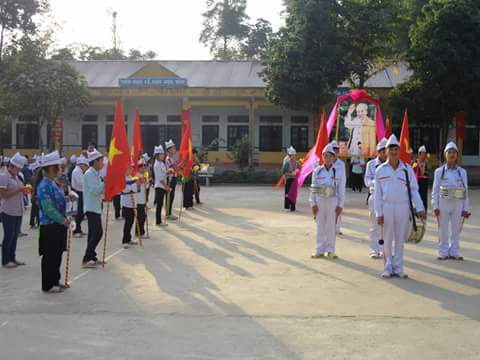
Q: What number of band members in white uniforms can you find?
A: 5